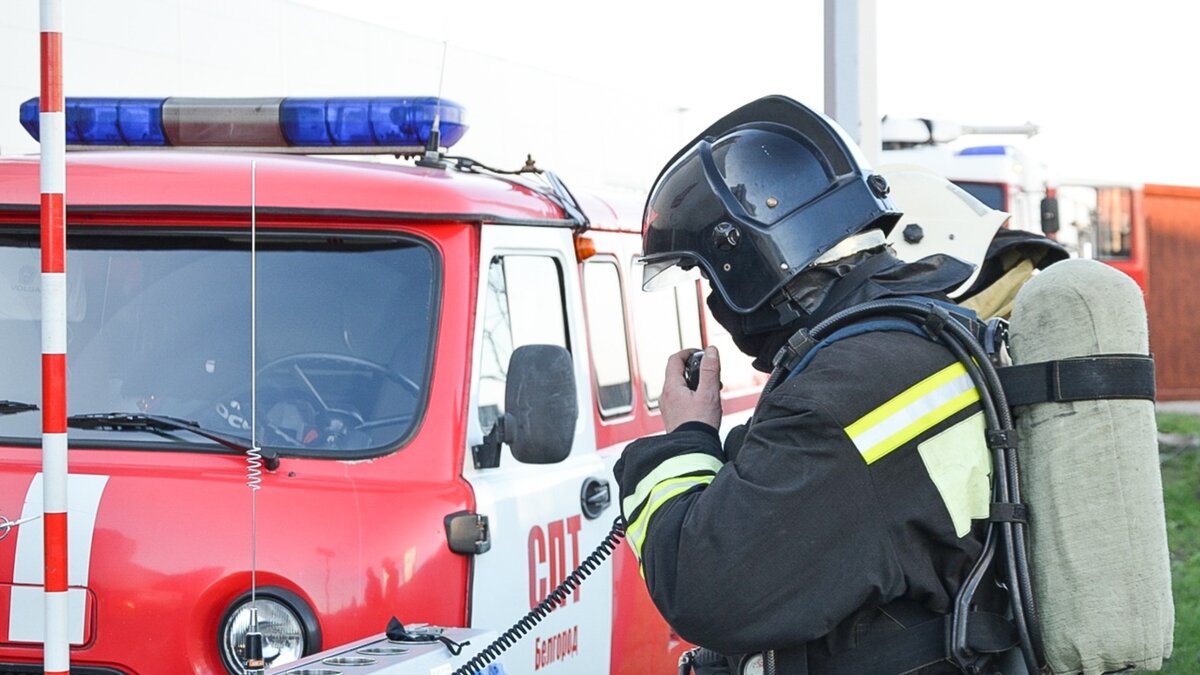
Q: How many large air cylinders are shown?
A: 1